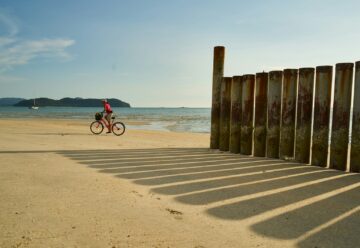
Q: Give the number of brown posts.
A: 11